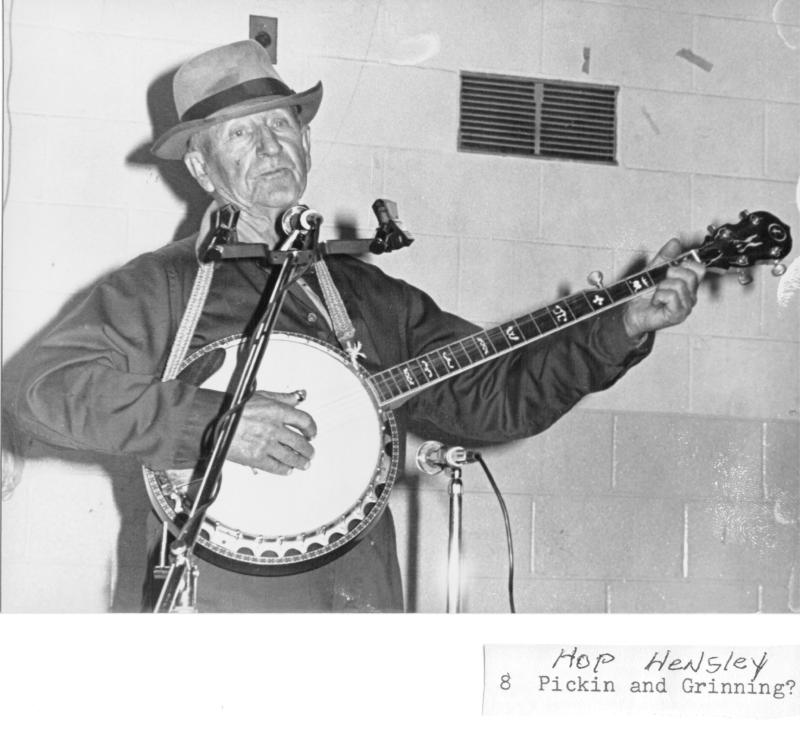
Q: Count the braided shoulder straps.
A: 2